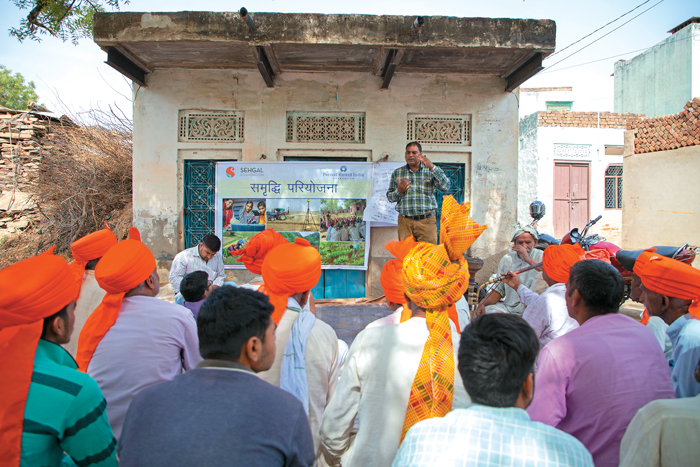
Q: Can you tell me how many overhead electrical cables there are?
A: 3